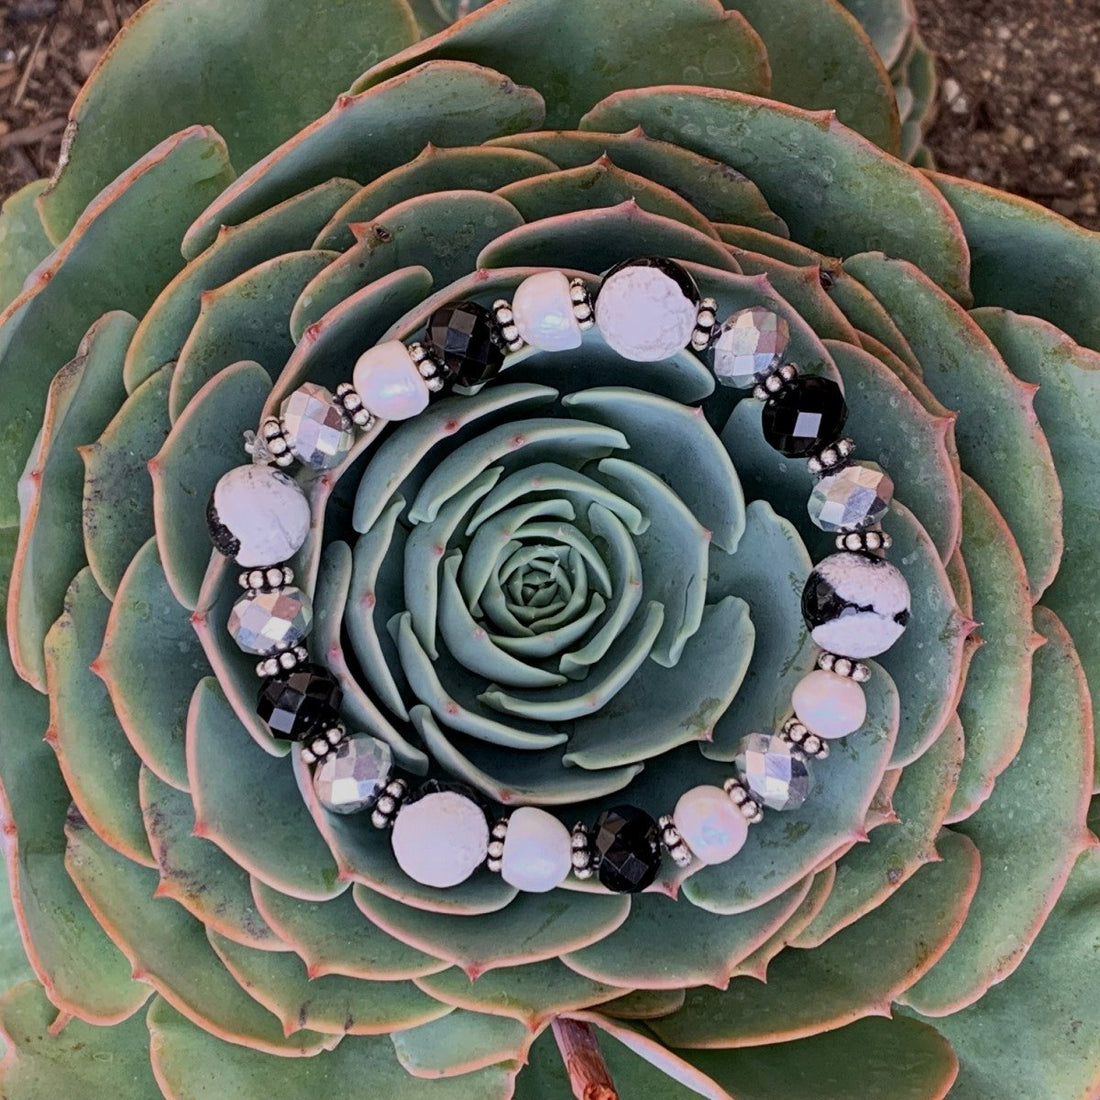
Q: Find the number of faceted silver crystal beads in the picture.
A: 6